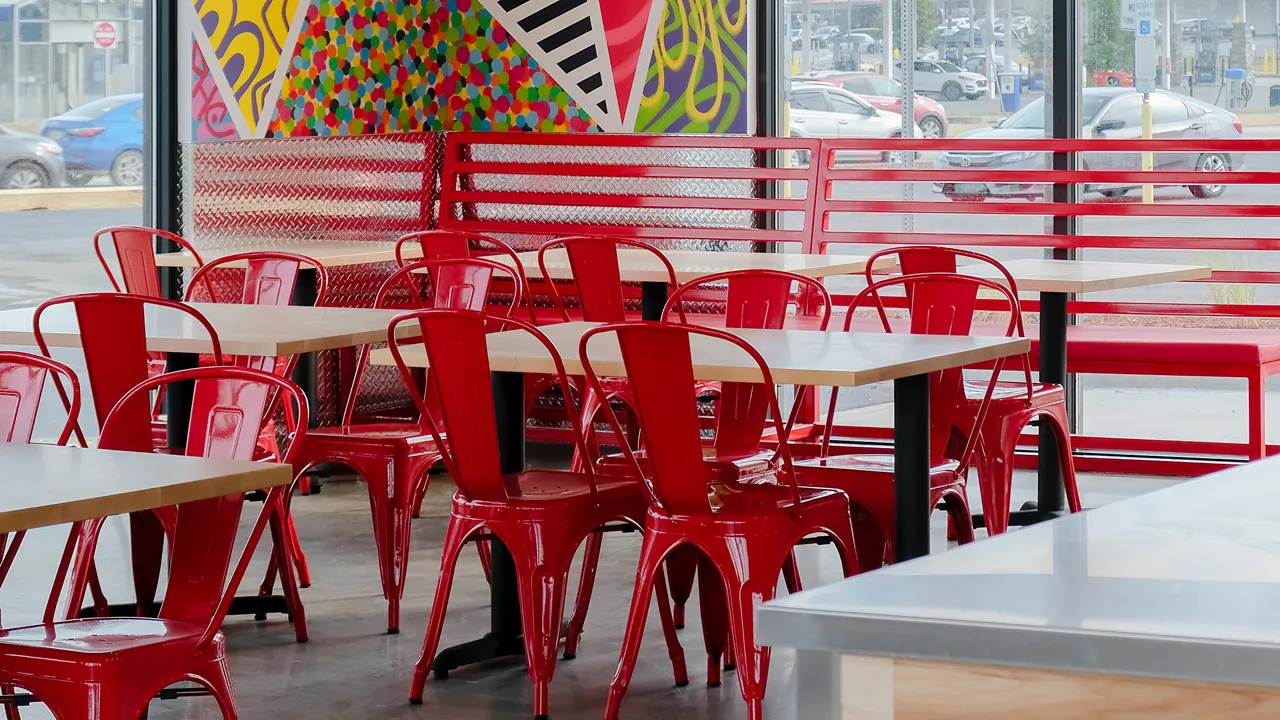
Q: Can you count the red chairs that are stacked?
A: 0